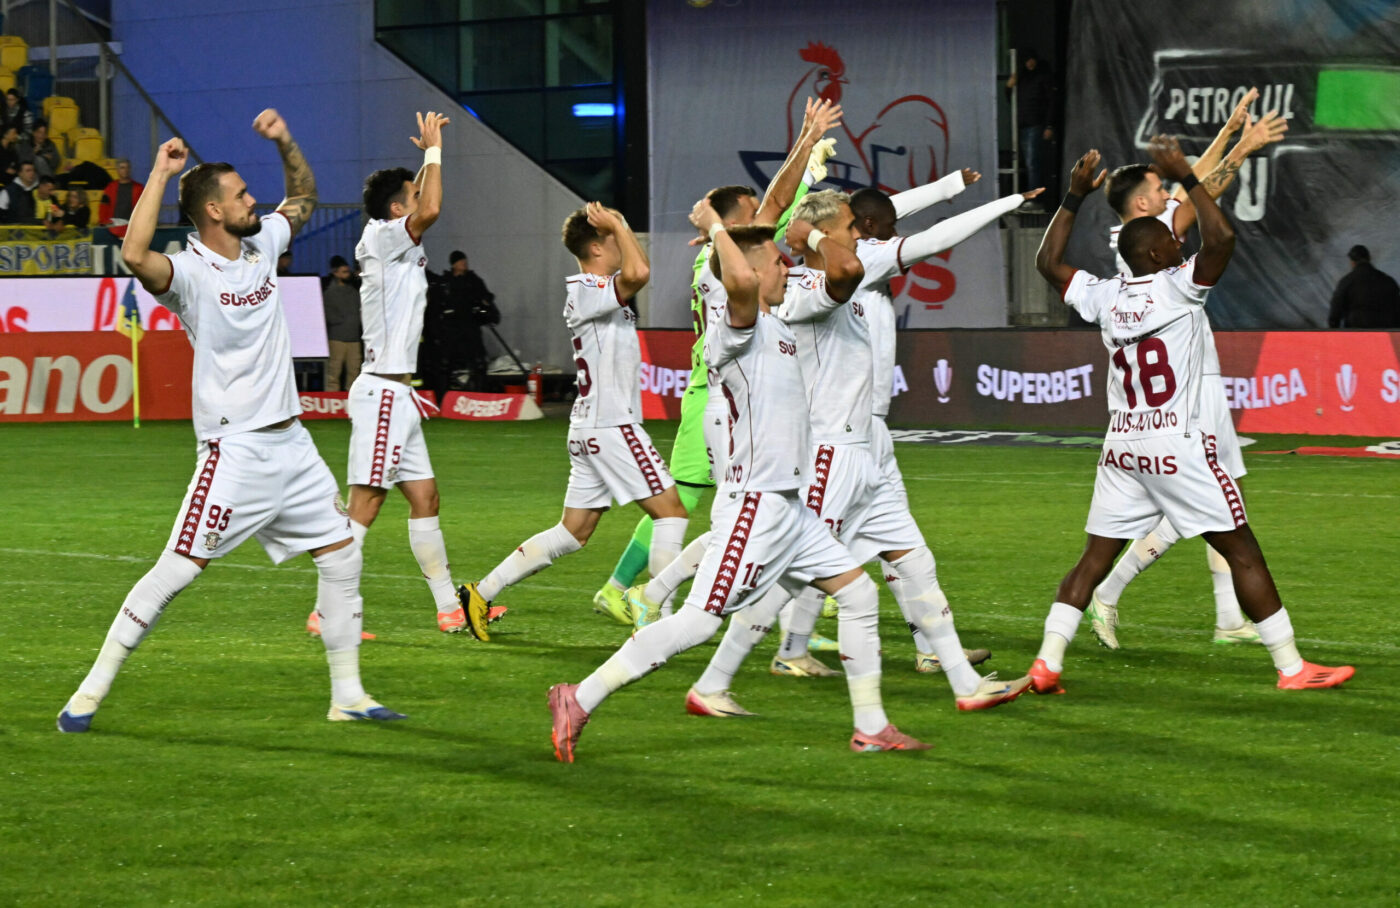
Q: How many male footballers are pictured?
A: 10